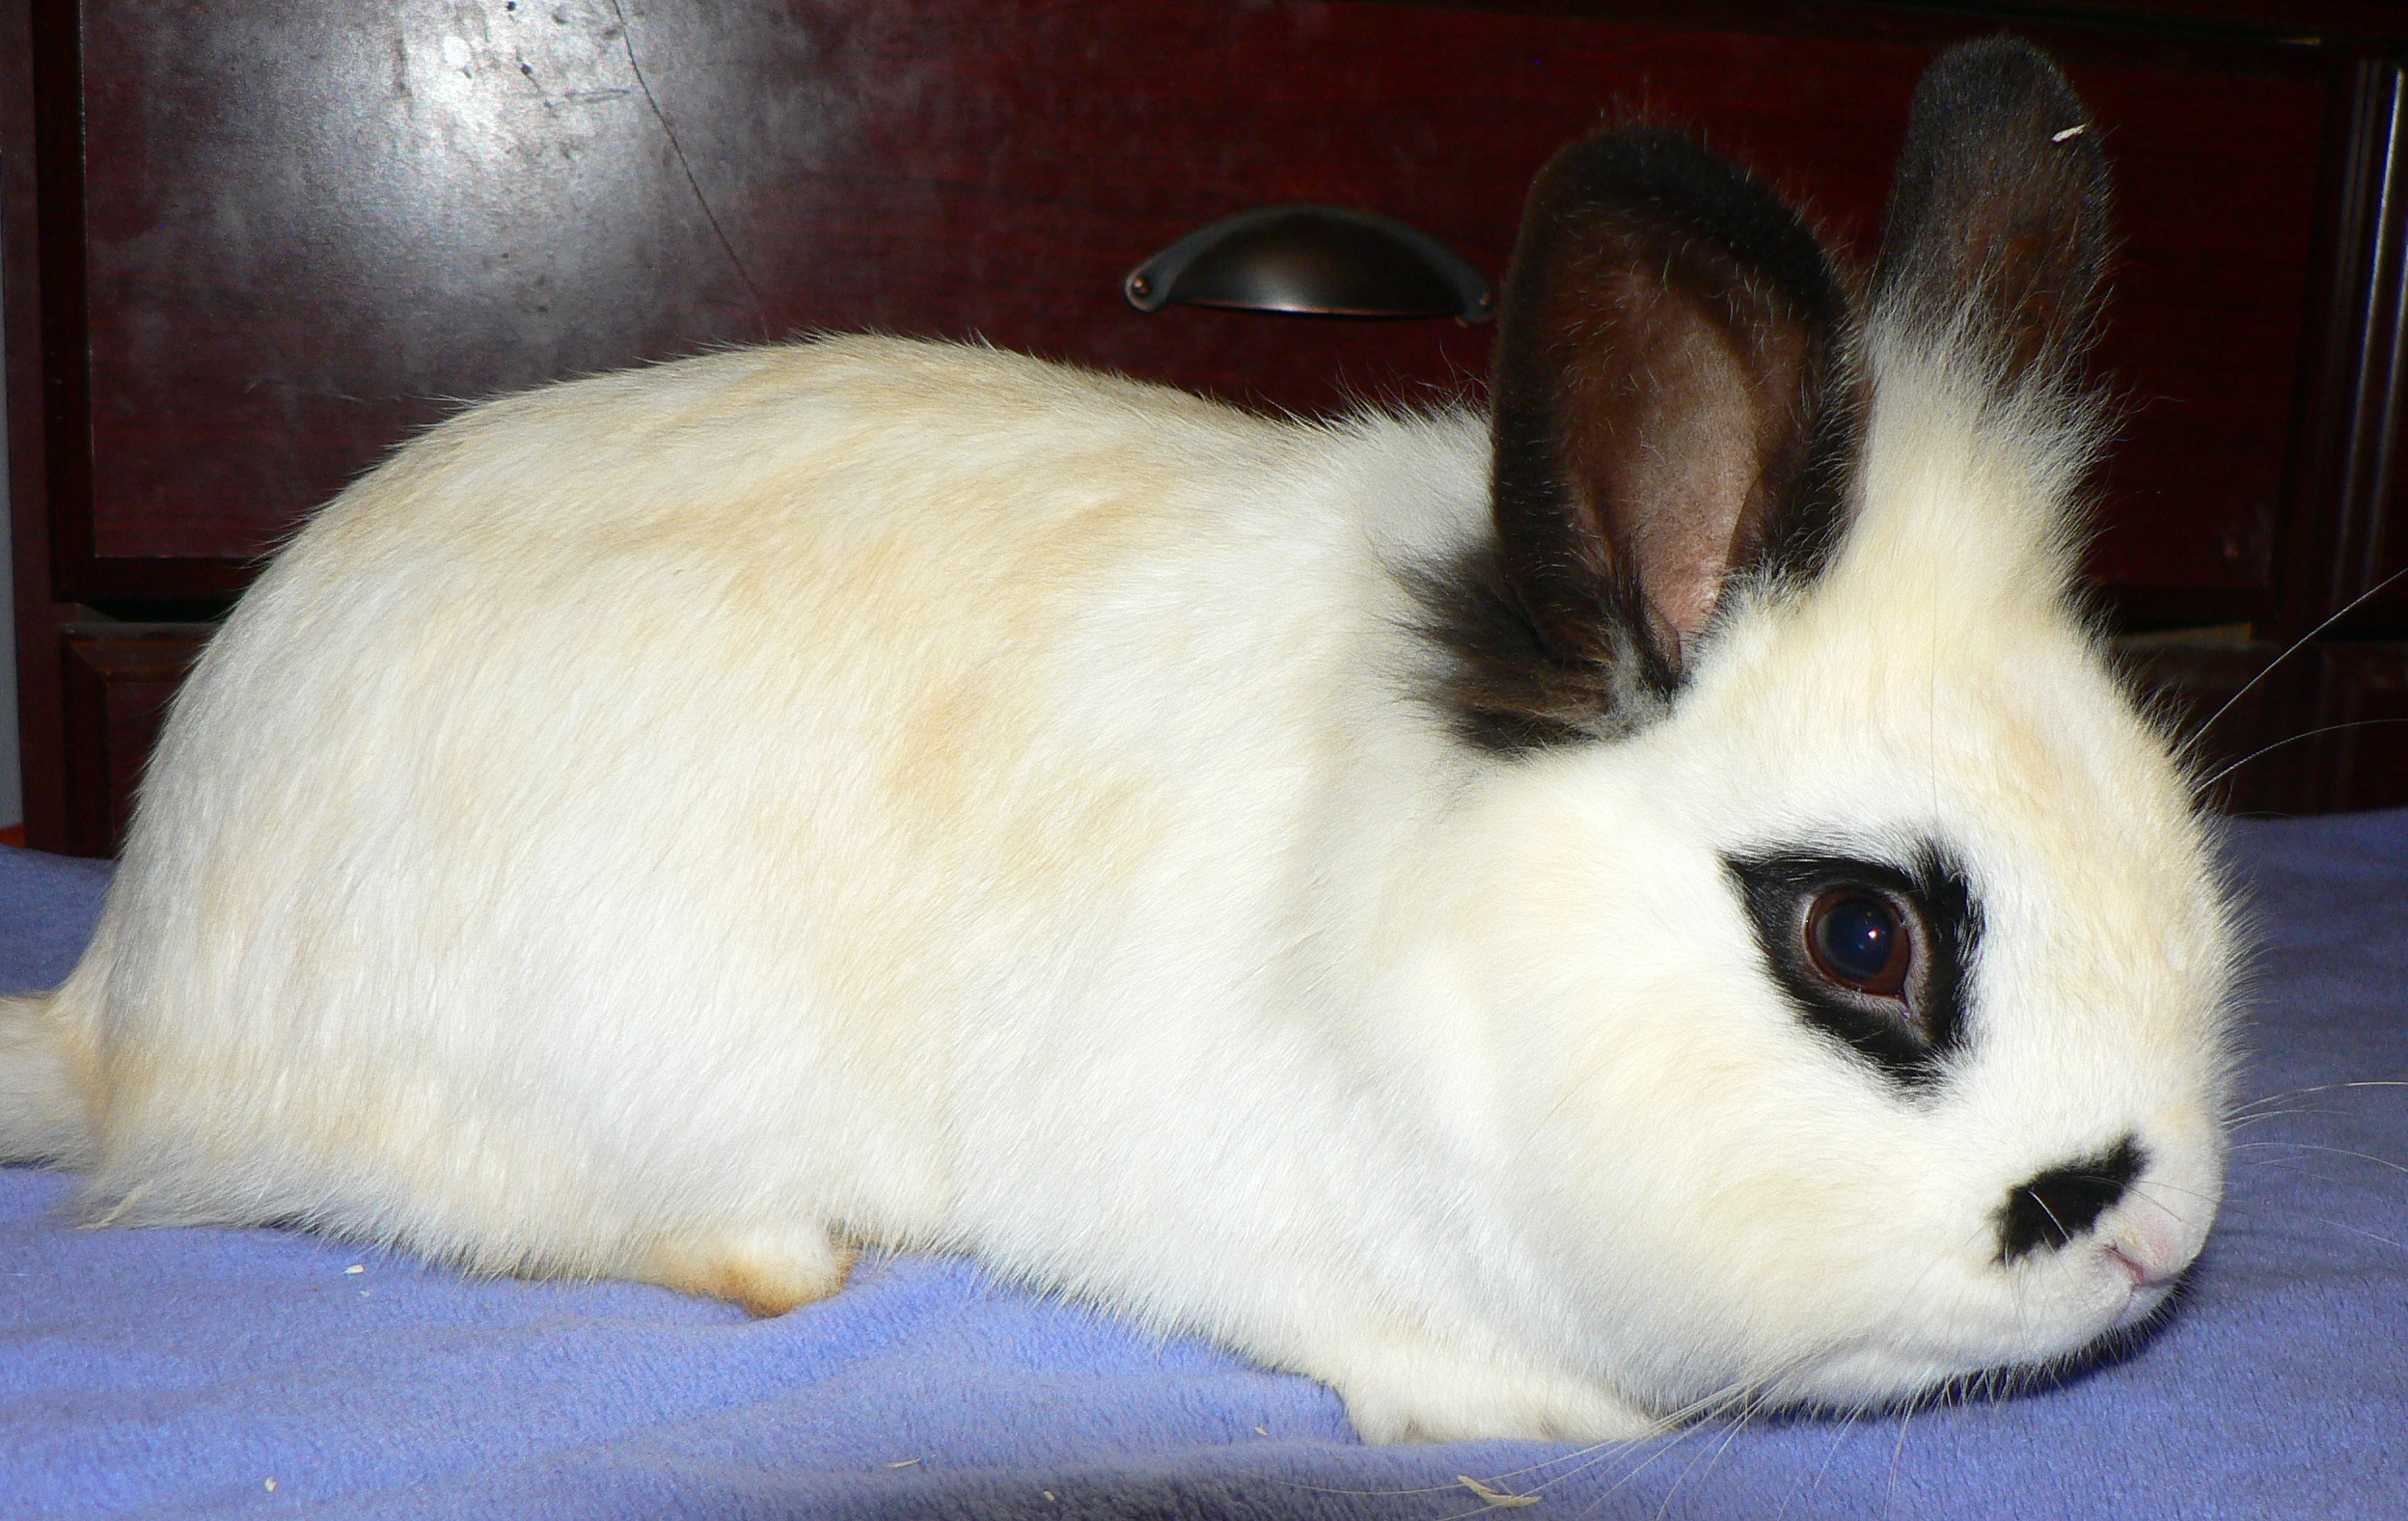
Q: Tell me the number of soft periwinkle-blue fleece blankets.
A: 1